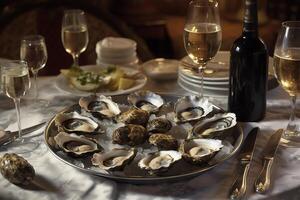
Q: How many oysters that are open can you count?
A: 9